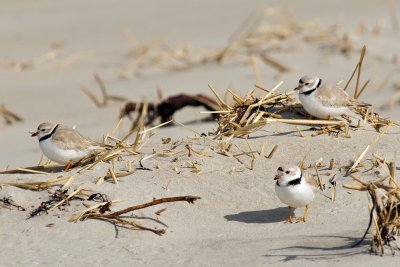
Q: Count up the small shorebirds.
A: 3